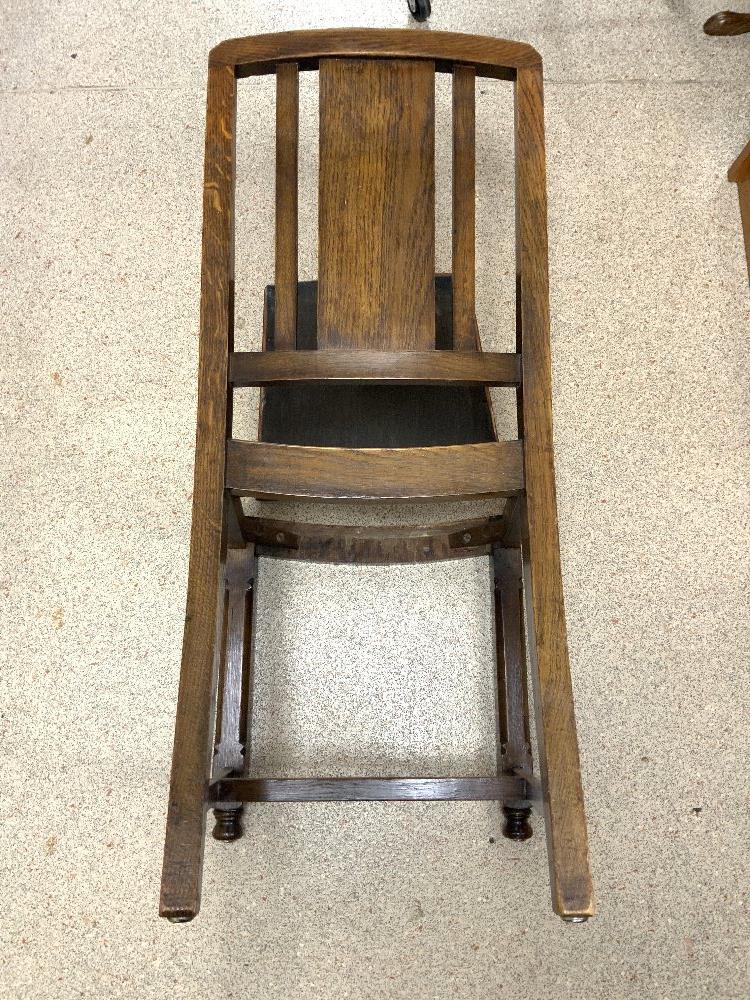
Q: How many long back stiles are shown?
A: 2